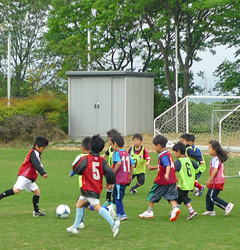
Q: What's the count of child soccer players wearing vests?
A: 11